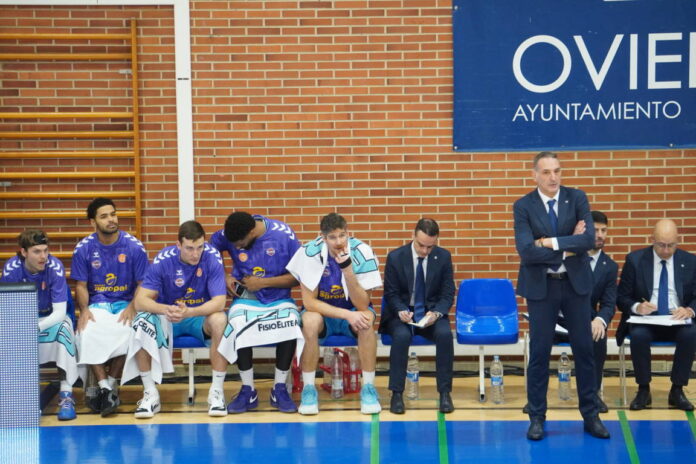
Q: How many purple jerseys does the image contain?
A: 5